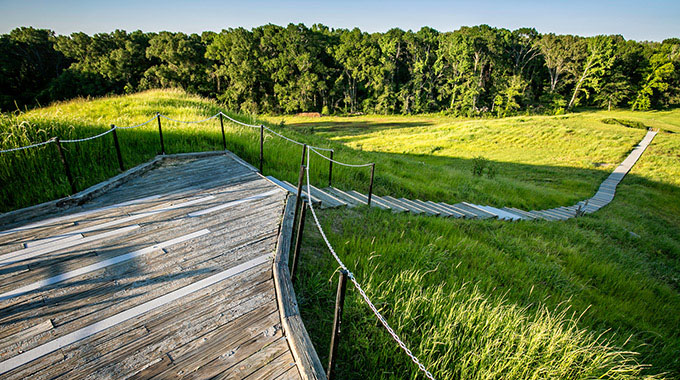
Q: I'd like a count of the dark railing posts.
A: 11